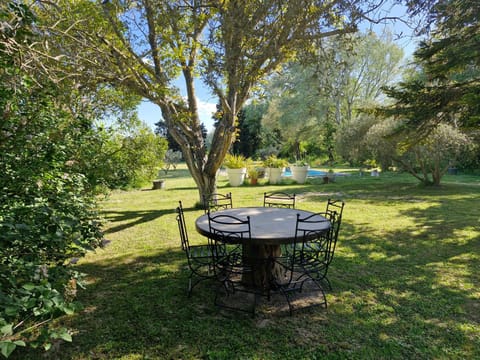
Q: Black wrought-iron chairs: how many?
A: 6